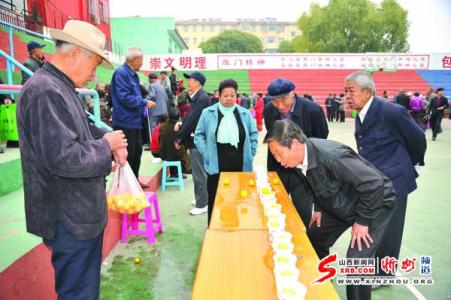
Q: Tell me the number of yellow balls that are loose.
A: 5